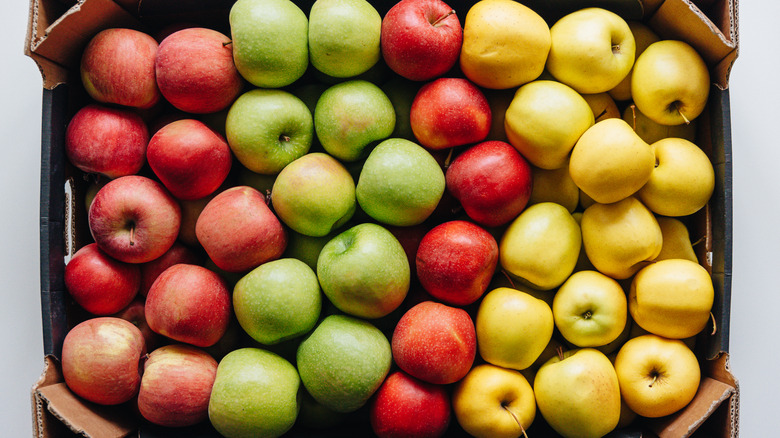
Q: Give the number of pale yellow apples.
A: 14